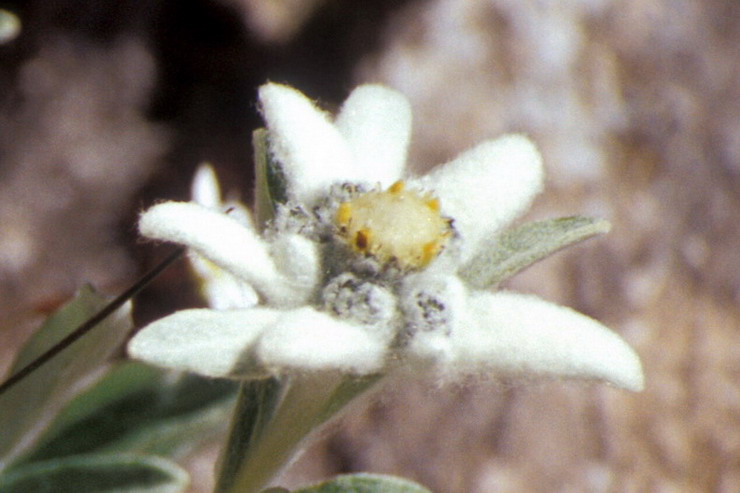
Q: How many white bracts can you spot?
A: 7